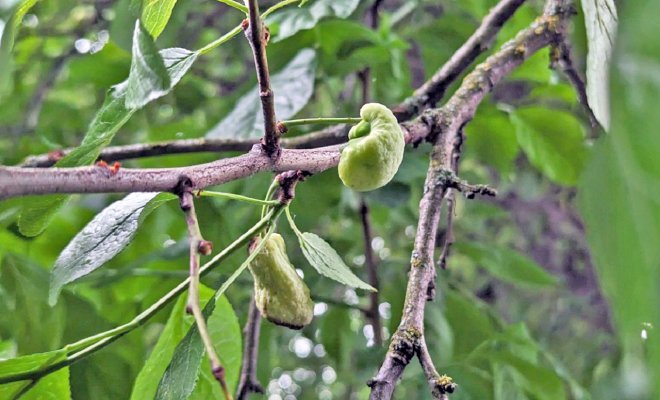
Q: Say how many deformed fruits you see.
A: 2